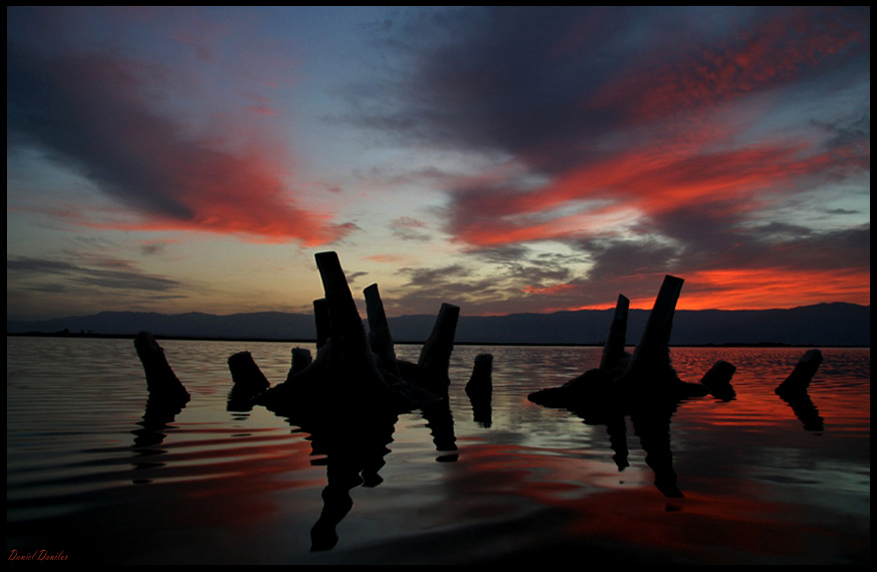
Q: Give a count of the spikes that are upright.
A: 12